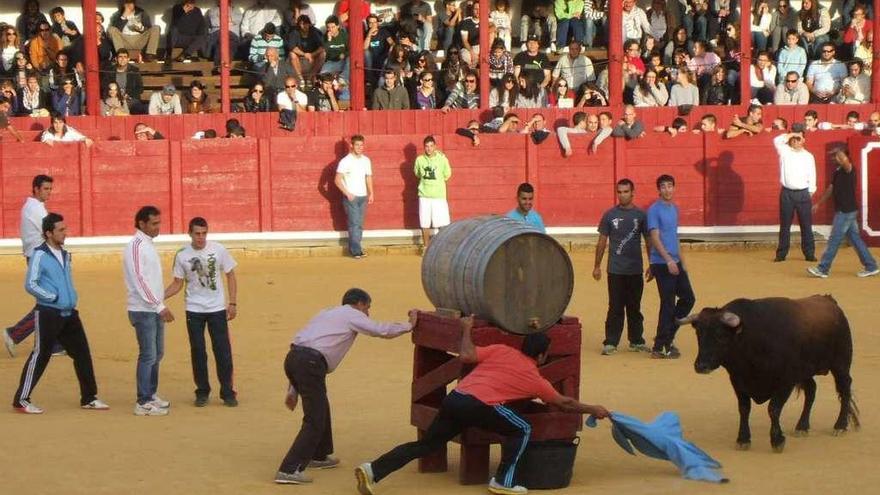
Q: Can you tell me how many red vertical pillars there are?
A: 7